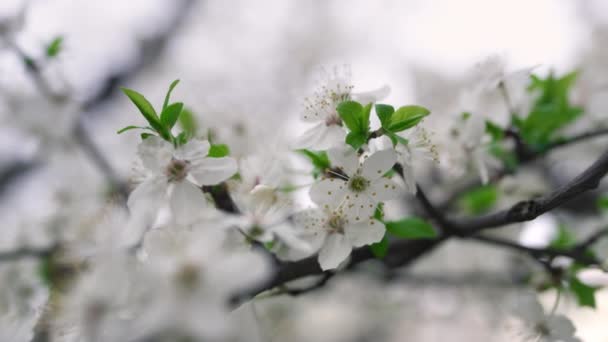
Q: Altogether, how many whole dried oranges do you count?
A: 0